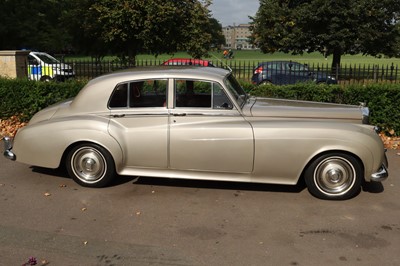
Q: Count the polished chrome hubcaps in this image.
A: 2